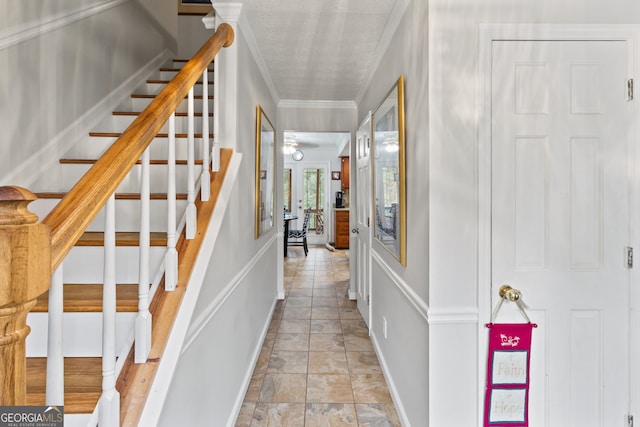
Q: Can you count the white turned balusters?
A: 7